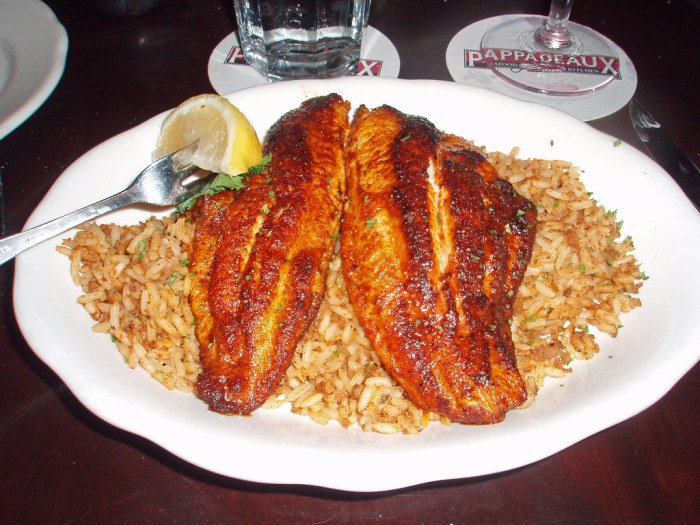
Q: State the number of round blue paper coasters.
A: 0